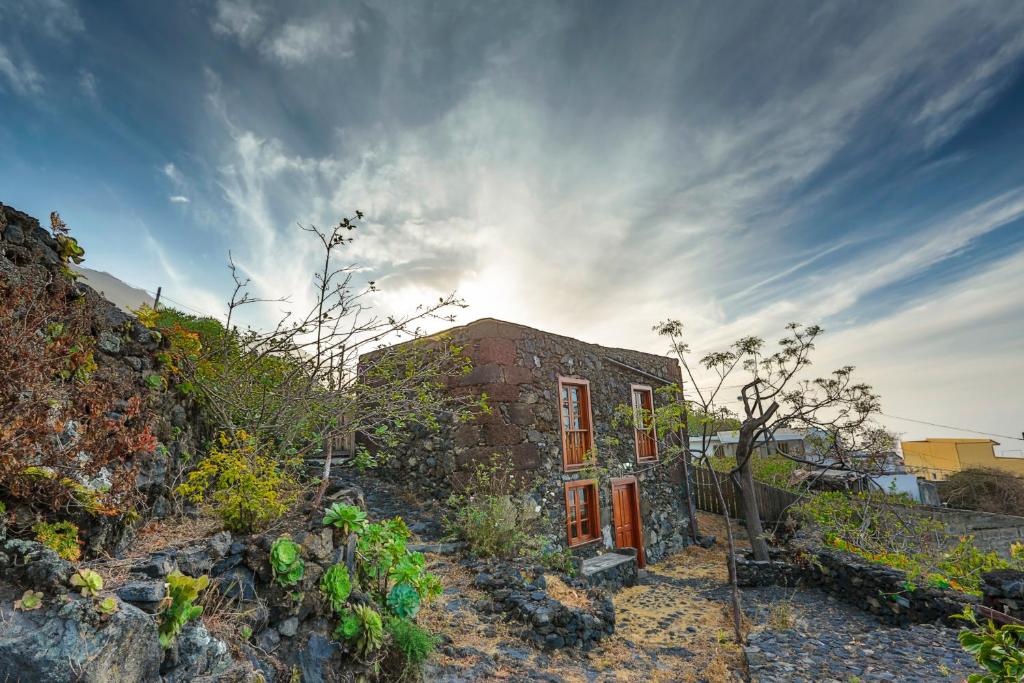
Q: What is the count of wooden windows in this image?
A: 3